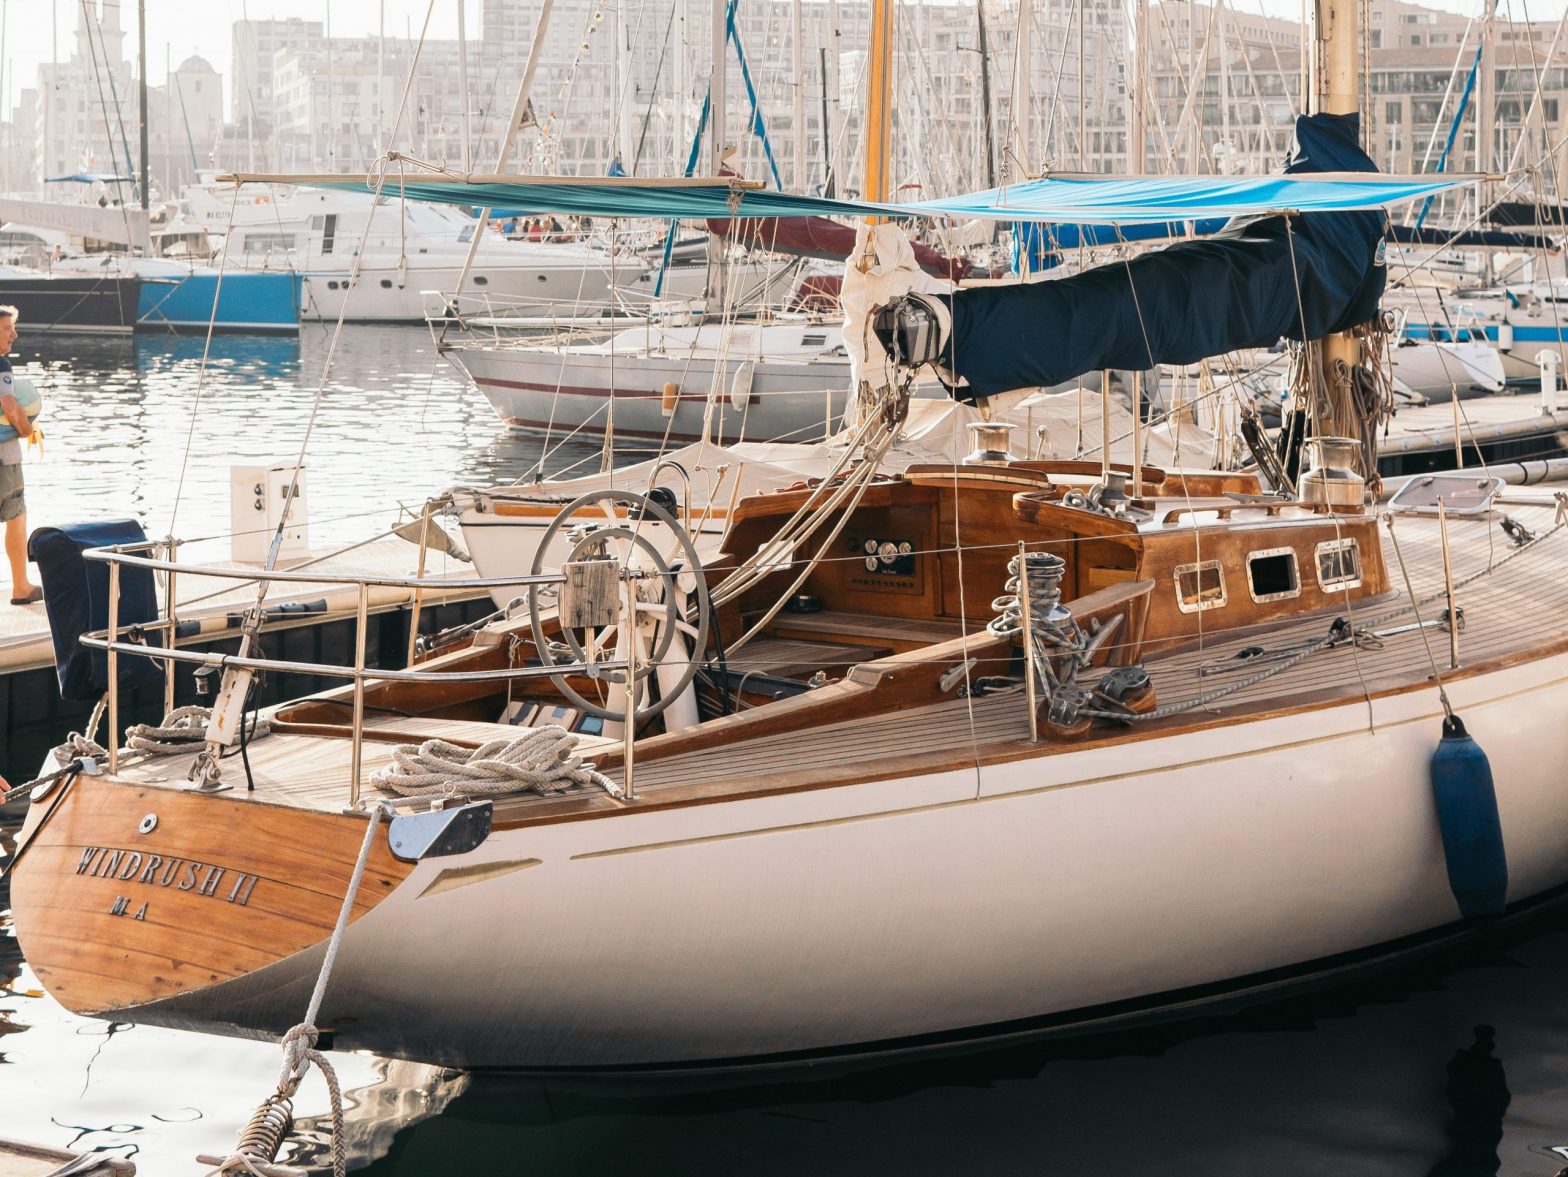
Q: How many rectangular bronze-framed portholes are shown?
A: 3